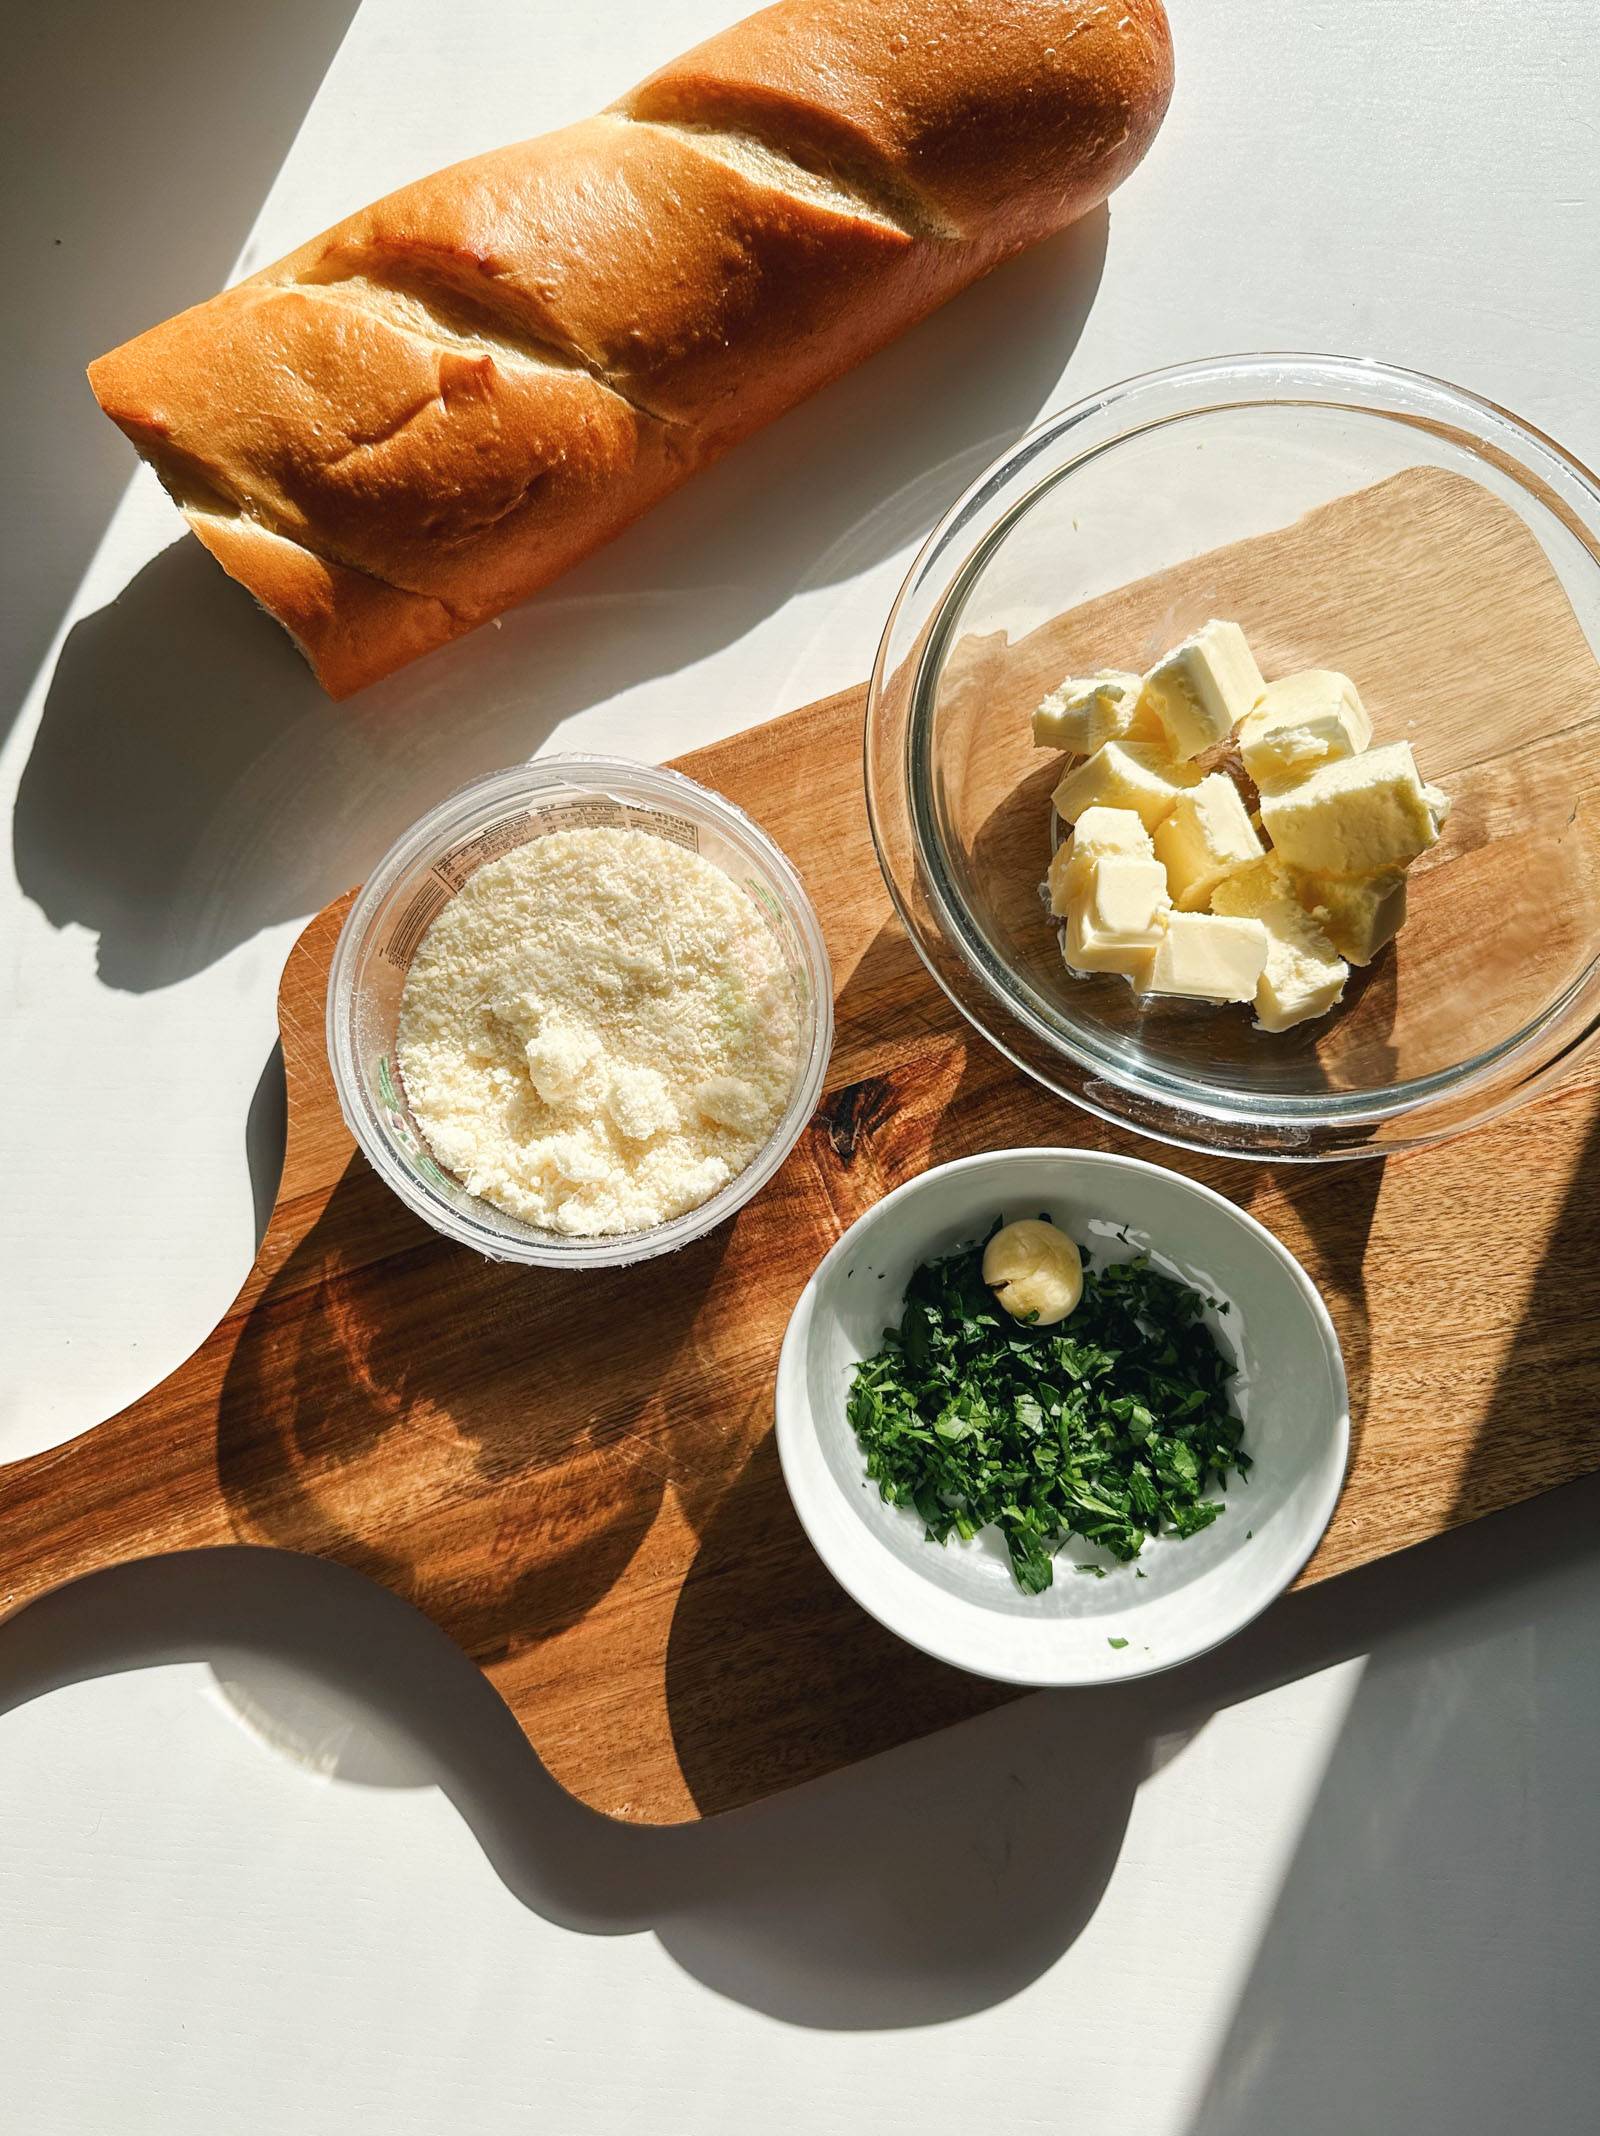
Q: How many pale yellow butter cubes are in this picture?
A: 11